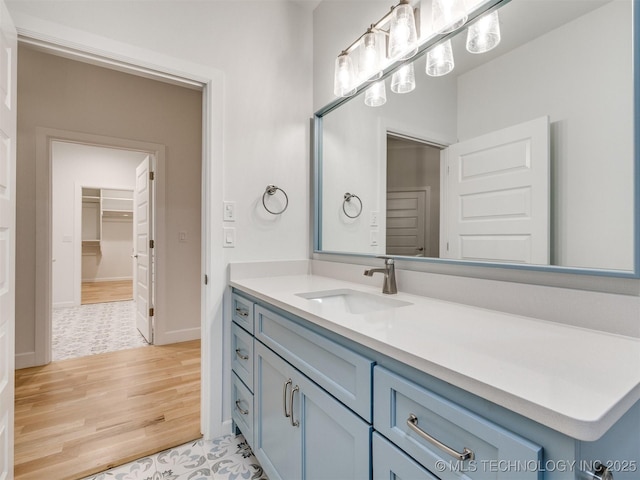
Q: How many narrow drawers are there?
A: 3